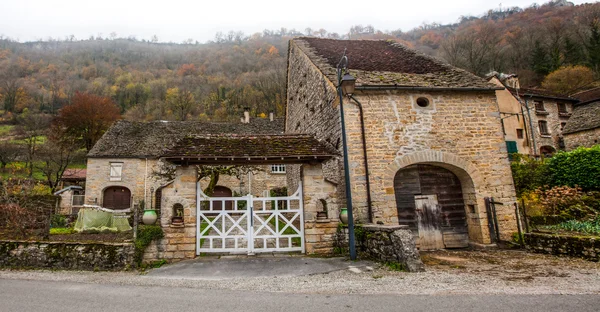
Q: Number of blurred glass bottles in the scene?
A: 0